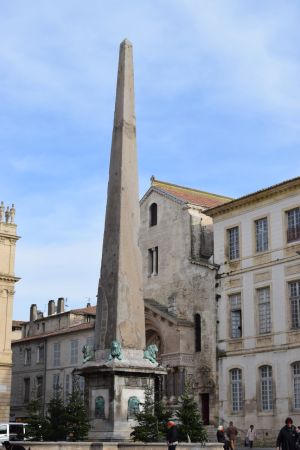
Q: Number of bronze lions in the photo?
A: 3